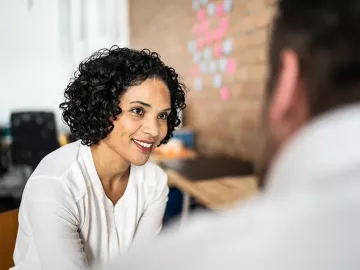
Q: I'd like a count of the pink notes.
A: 12